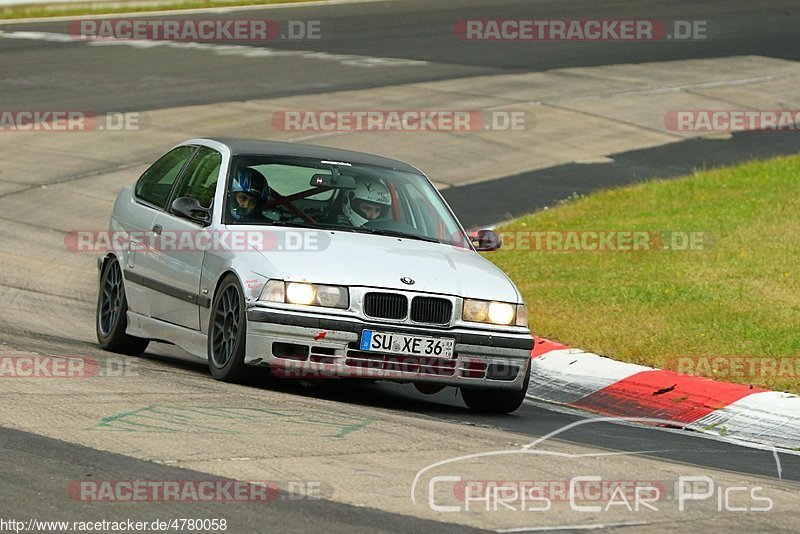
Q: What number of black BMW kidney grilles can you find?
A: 2